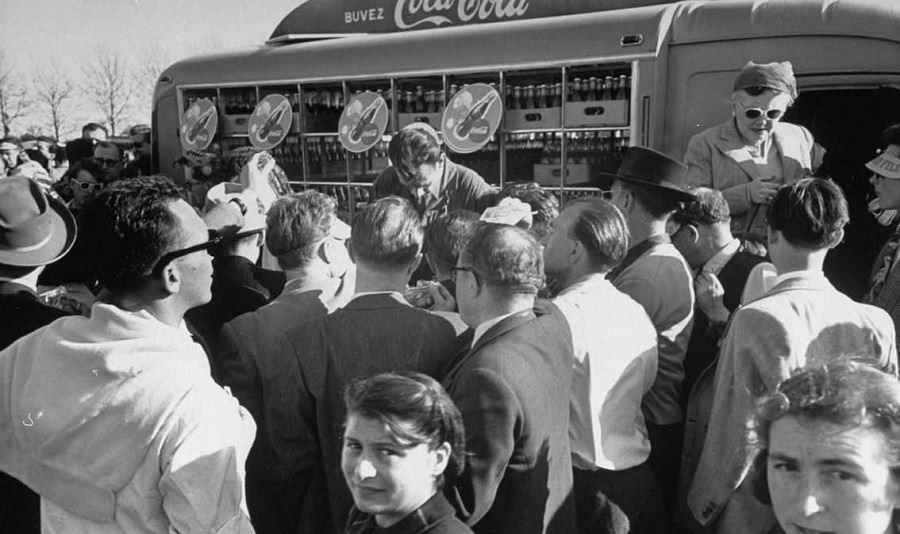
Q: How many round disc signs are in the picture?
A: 4